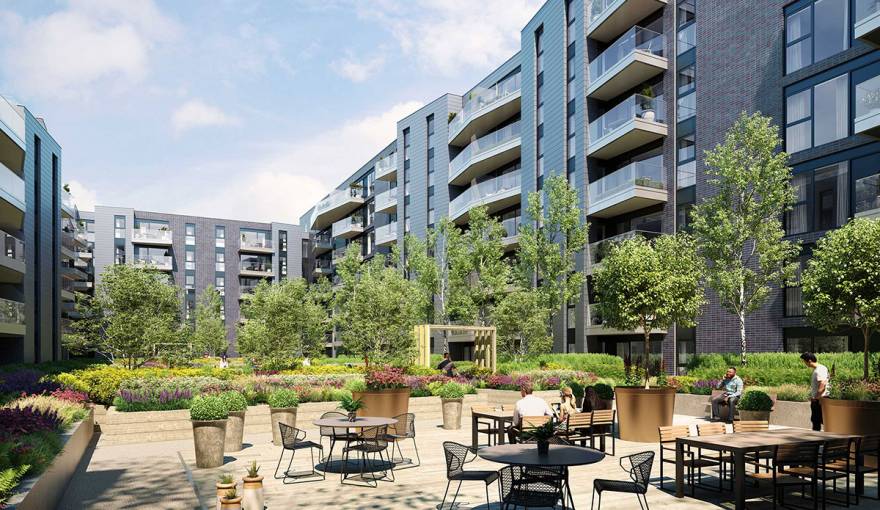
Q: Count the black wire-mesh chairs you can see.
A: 8